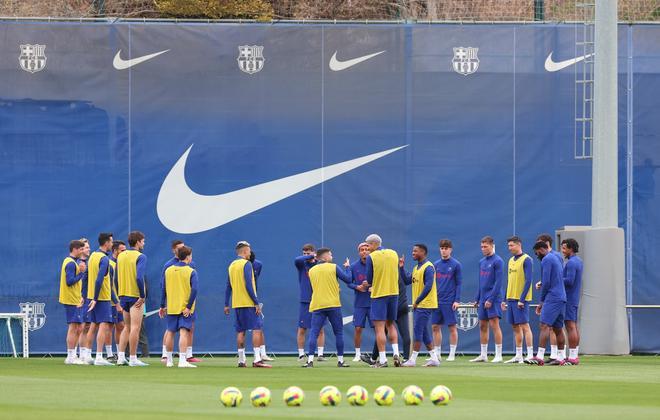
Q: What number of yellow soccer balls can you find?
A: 8